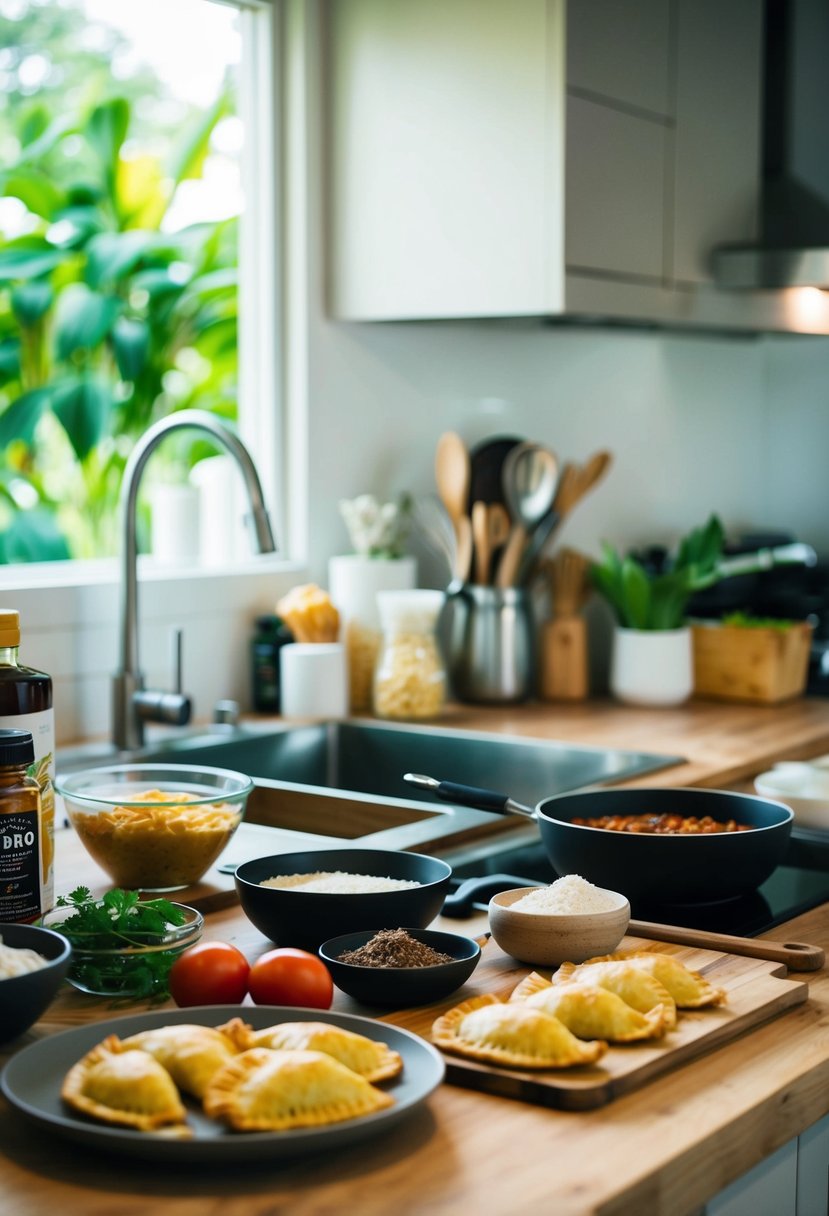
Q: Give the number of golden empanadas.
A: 8